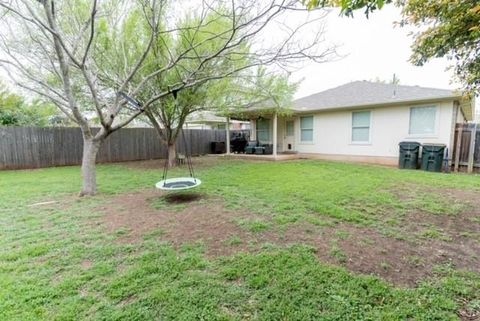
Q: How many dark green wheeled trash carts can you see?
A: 2